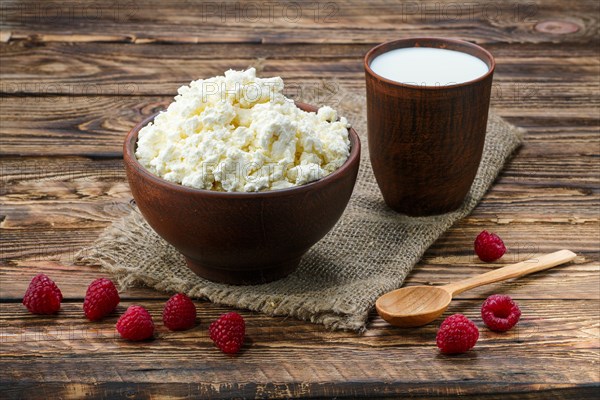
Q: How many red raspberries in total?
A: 8